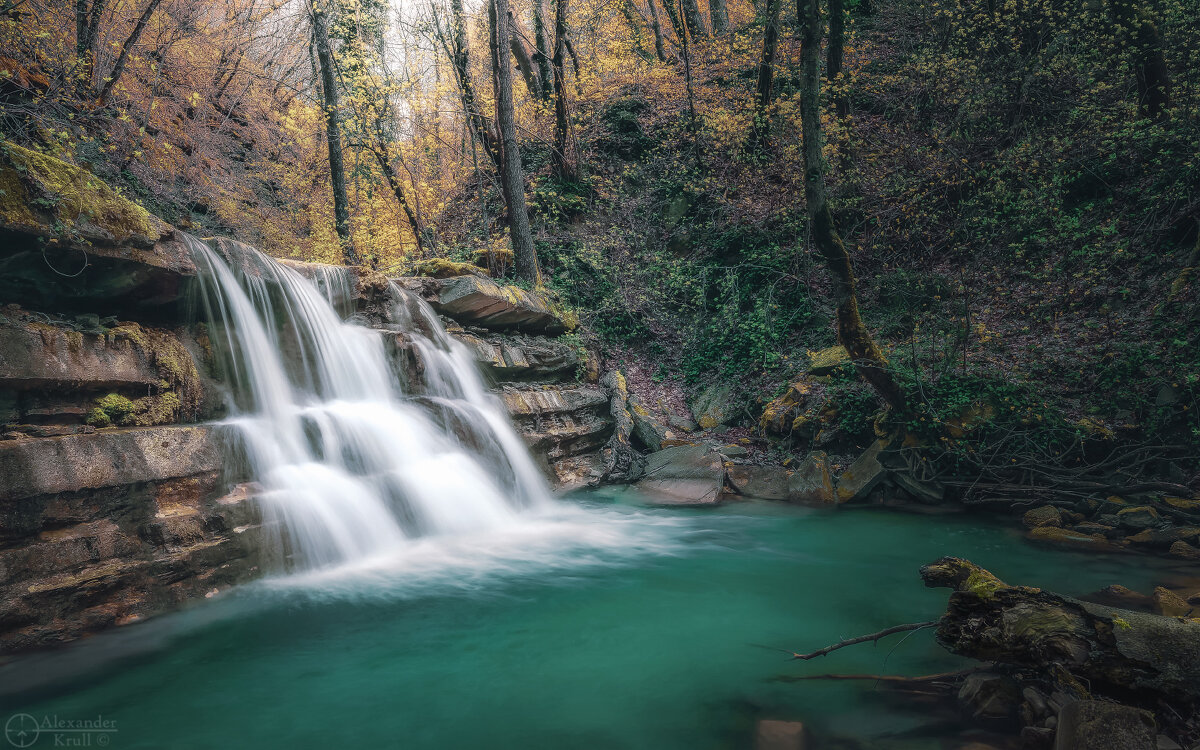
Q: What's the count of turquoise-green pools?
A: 1